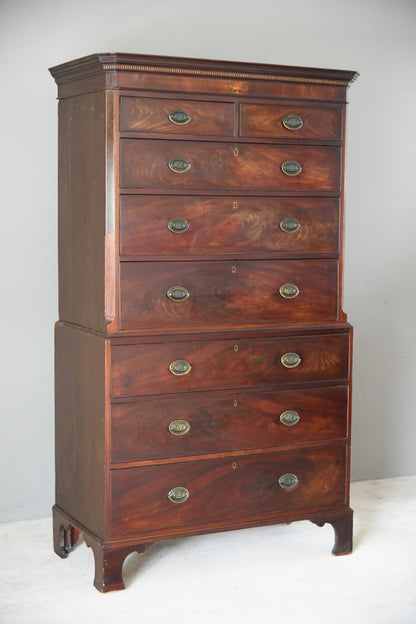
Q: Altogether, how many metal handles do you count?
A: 14